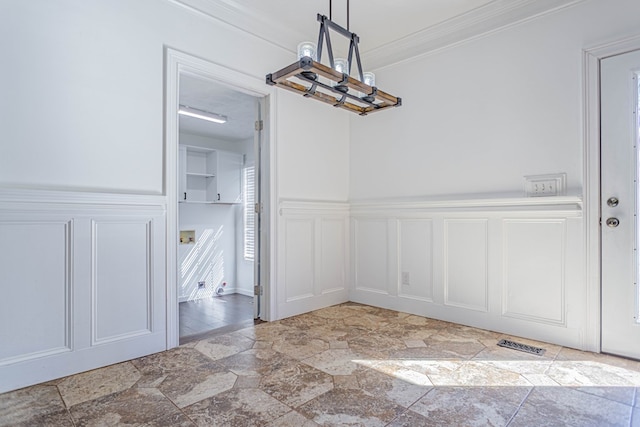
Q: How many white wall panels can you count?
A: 8